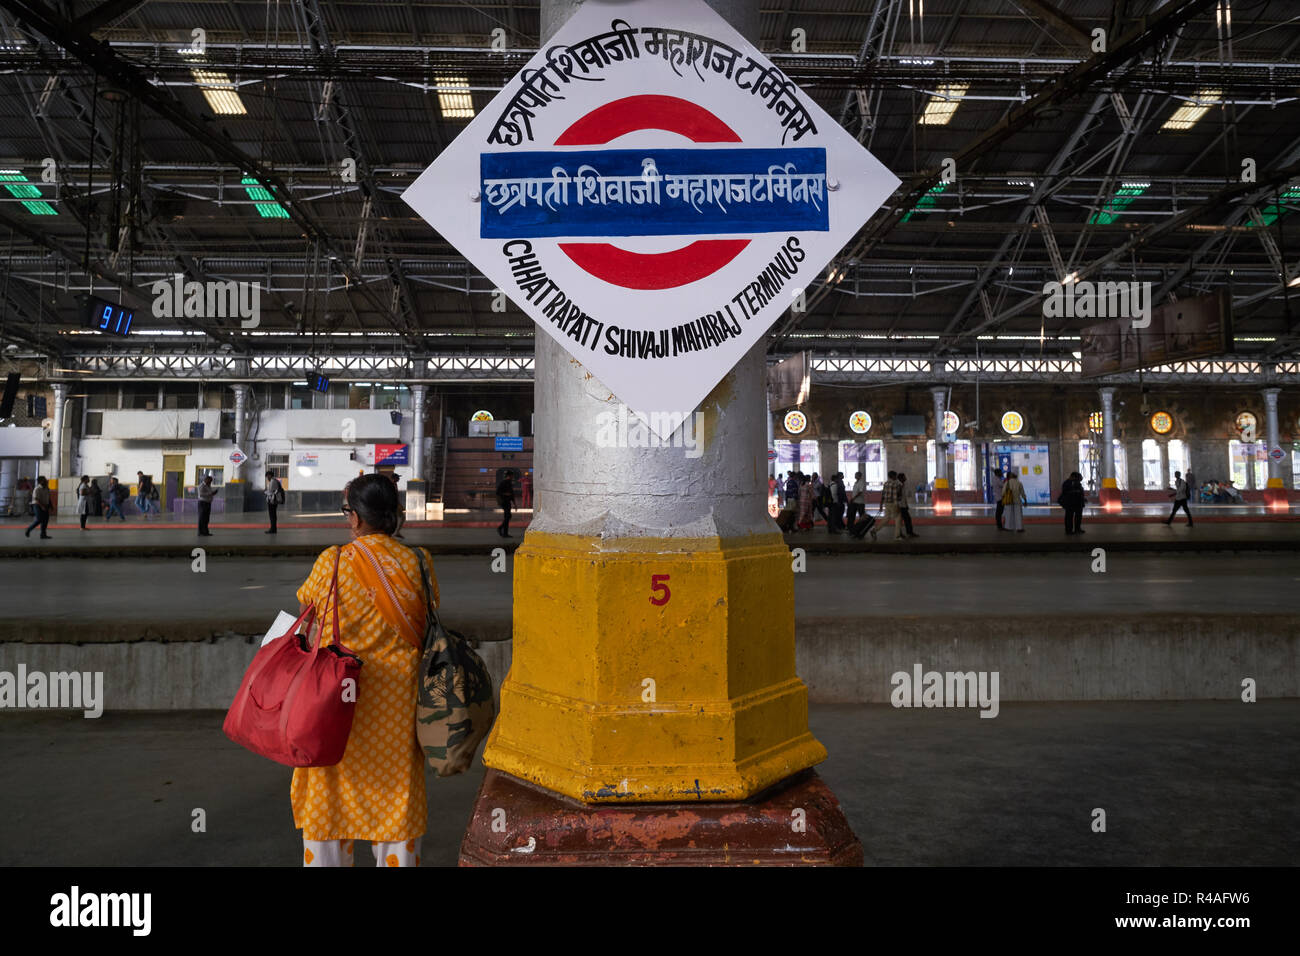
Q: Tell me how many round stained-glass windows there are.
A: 8